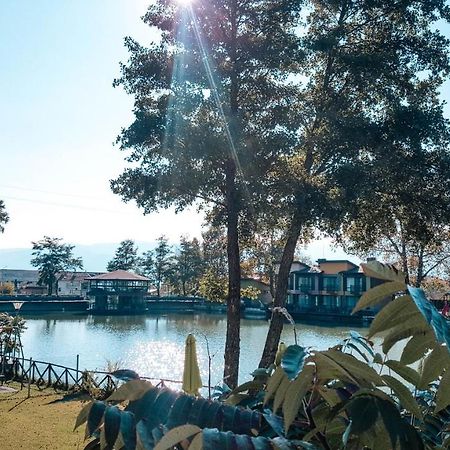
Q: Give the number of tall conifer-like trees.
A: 2